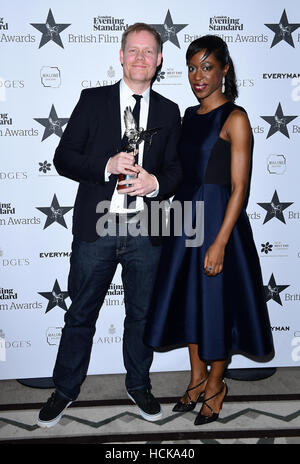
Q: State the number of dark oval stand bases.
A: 2